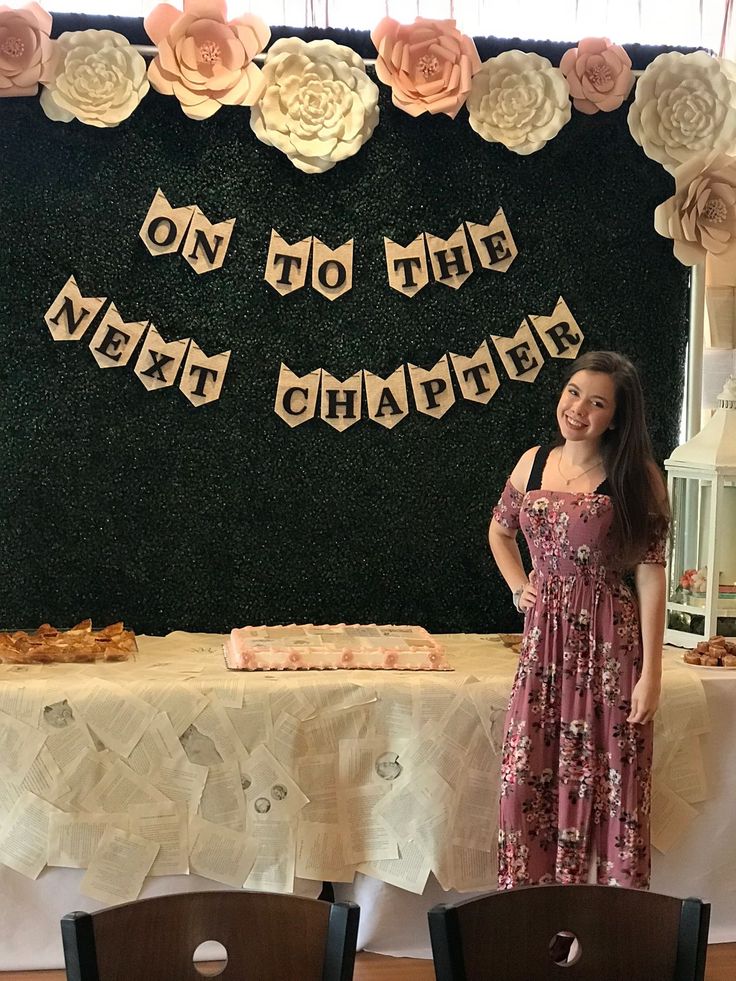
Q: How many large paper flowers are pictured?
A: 9